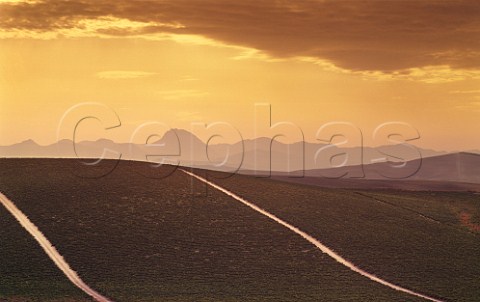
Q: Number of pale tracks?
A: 2